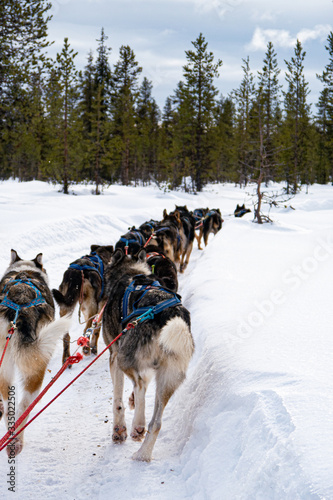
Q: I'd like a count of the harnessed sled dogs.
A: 11